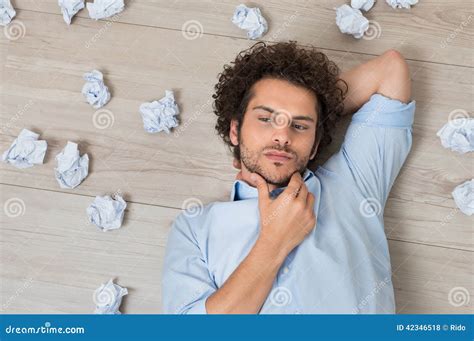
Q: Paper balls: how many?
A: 15